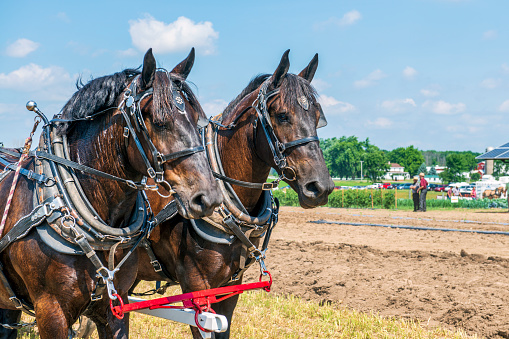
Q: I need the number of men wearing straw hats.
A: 2